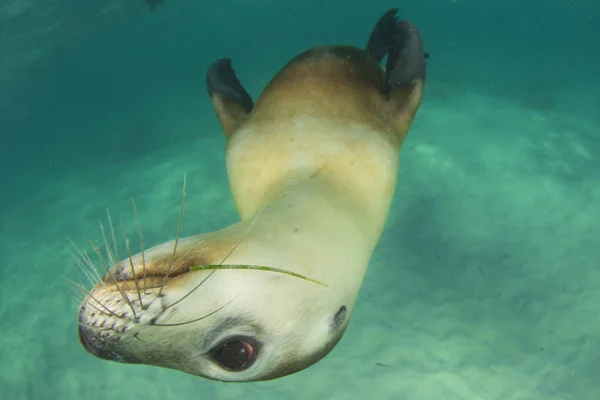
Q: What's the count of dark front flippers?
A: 2